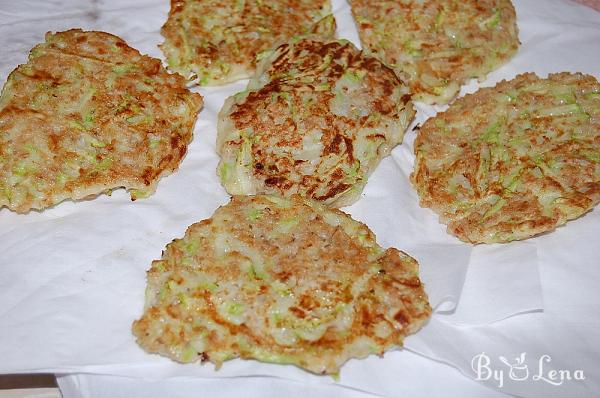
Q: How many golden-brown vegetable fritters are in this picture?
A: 6